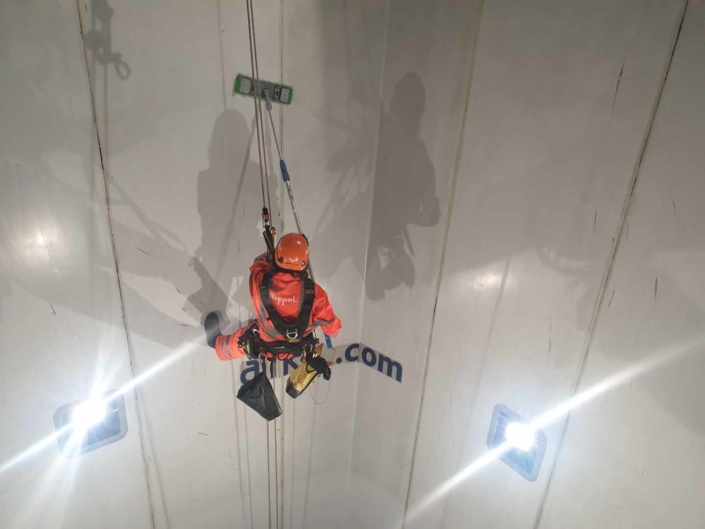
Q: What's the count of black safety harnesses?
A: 1